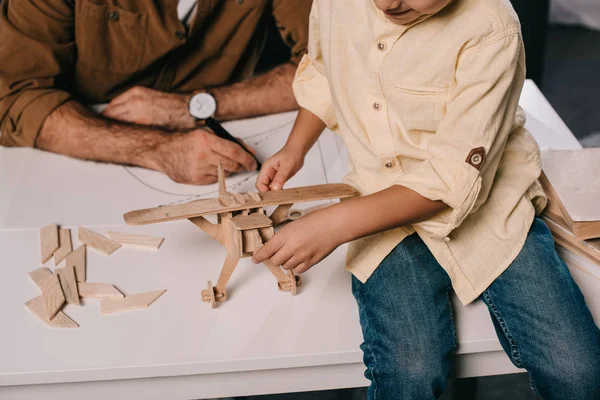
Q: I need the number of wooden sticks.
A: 11